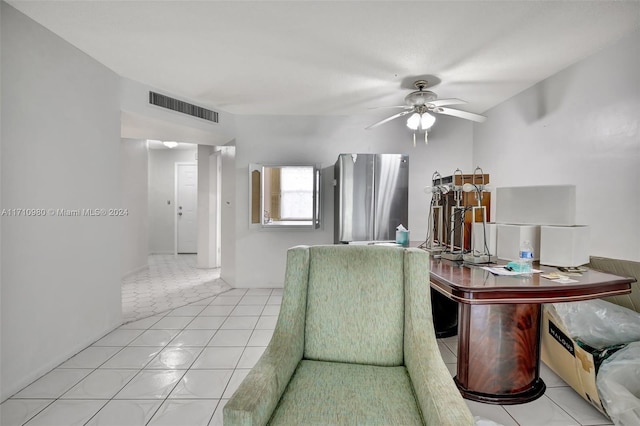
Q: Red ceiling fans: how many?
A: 0